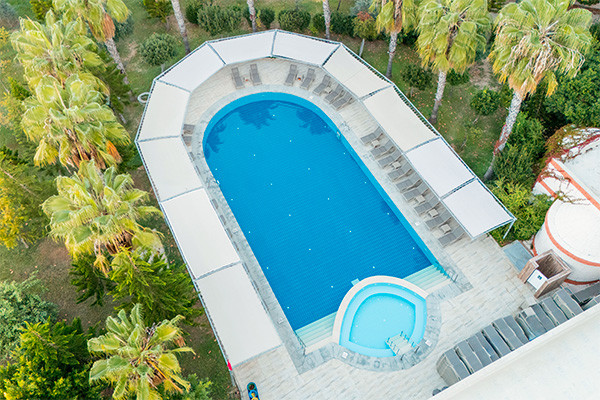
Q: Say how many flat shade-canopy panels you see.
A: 11